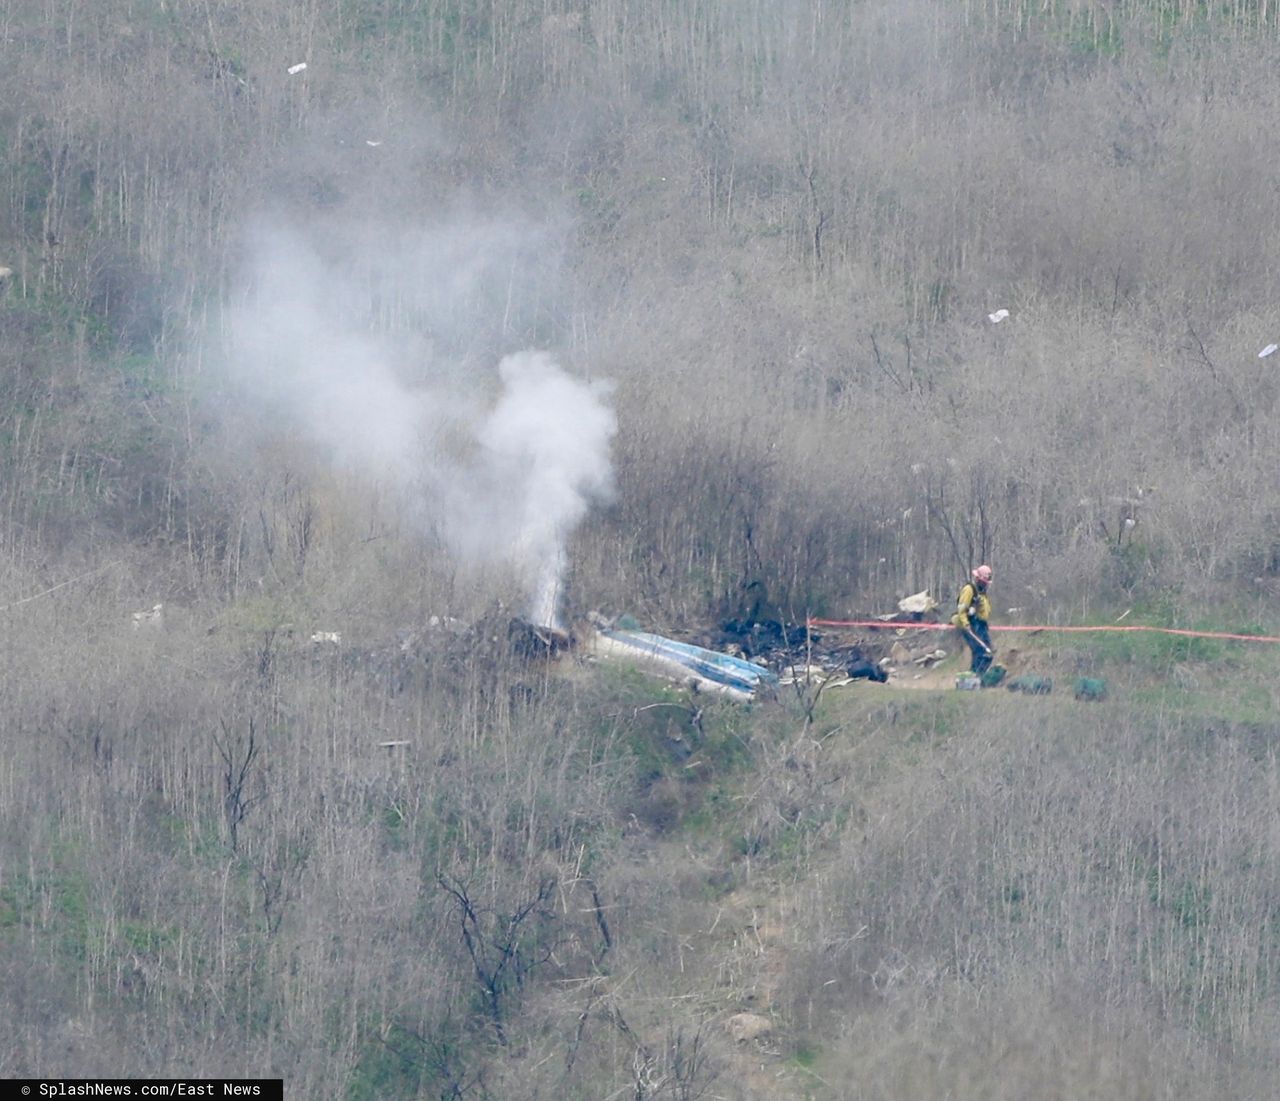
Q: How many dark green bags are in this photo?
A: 3